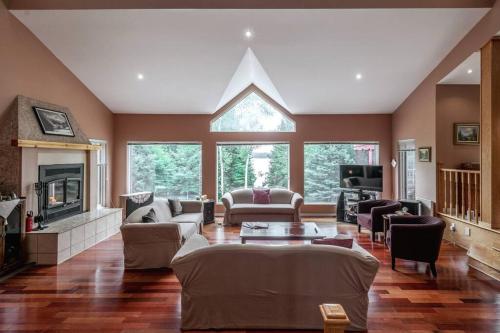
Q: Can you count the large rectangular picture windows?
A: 3